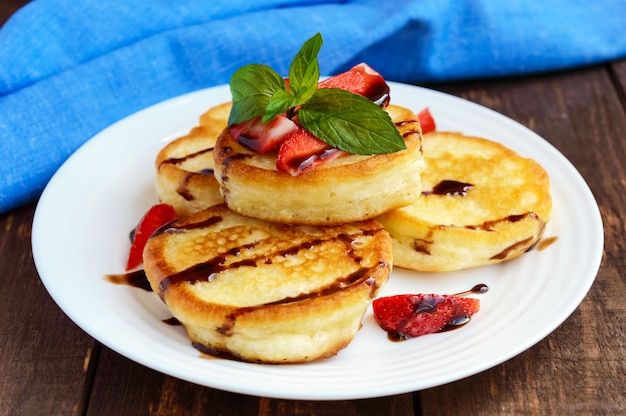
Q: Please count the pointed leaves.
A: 4